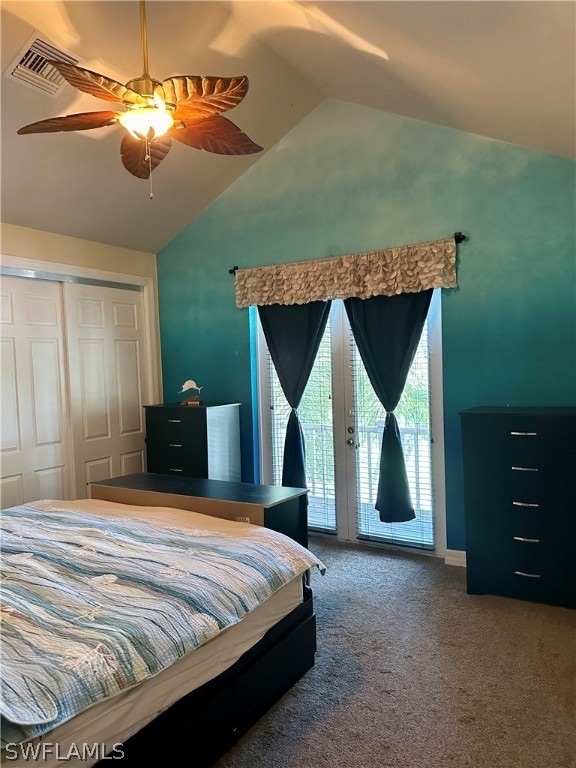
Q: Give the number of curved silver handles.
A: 8